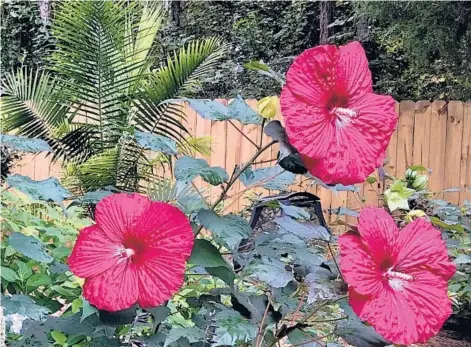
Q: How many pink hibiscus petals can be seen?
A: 15